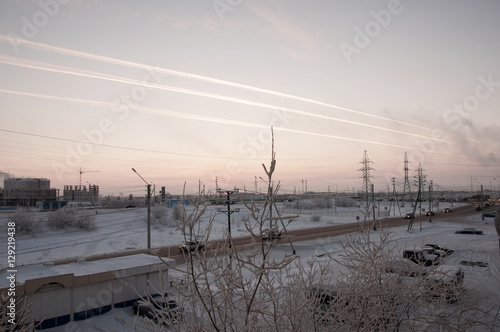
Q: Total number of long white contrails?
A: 3